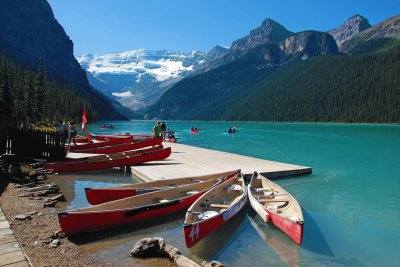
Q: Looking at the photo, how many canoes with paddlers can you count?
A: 4